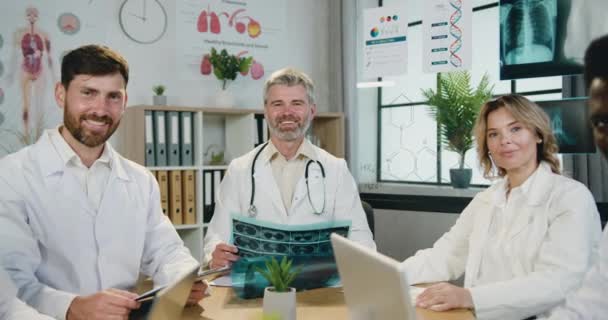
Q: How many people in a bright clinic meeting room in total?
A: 4